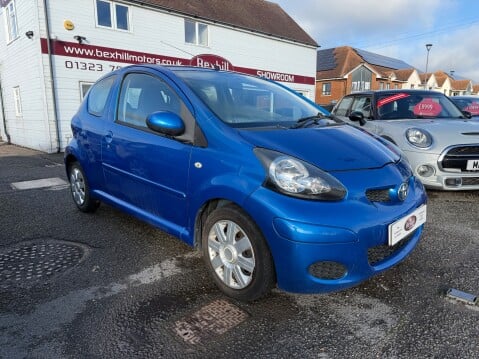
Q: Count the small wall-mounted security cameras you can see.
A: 2